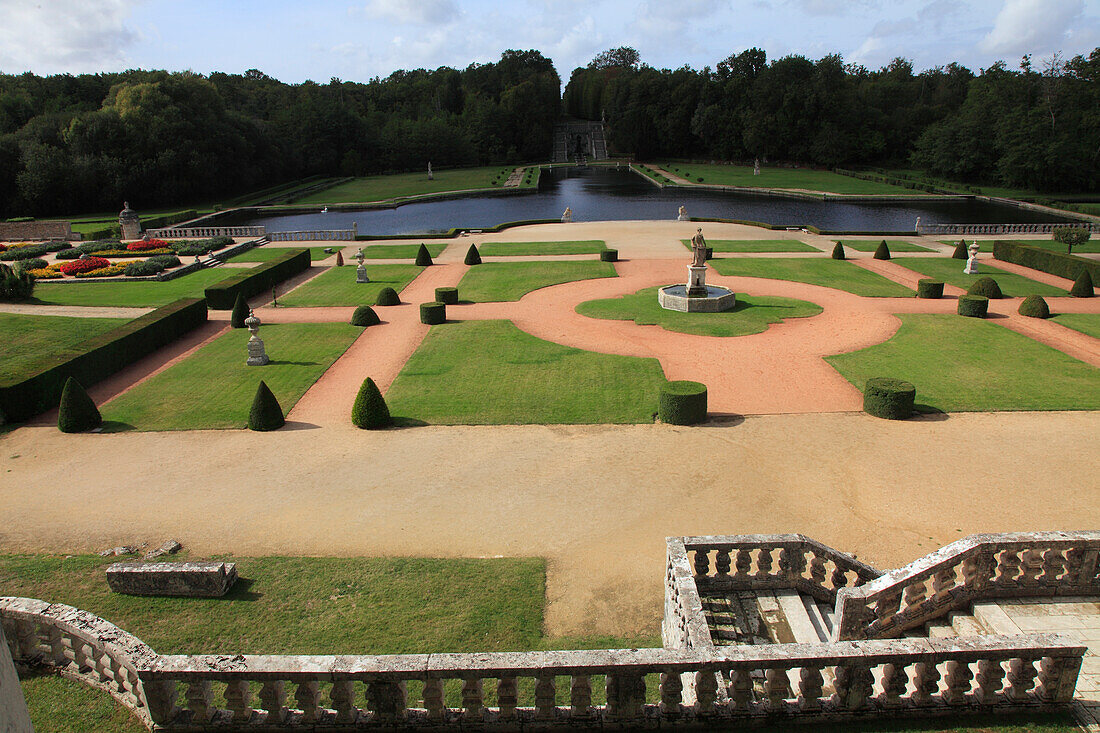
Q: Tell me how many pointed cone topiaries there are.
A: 11